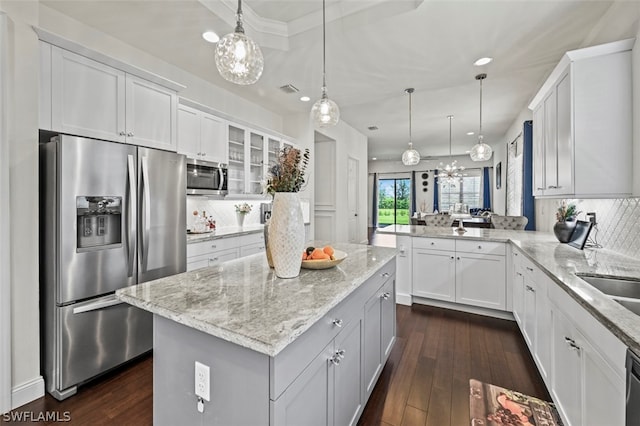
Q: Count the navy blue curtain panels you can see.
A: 5